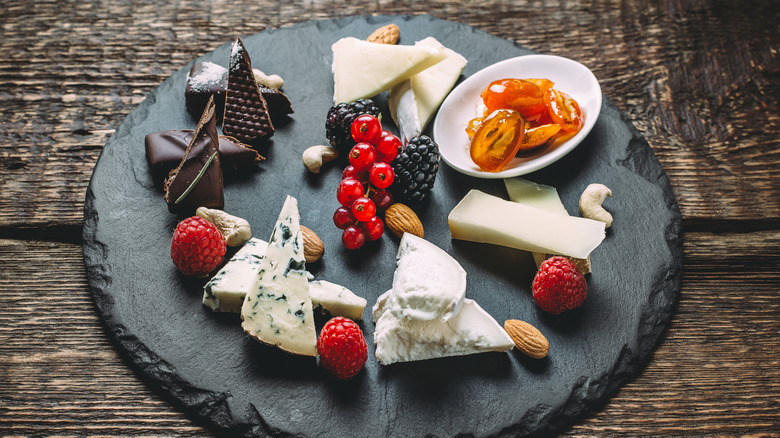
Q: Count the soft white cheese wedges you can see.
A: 2